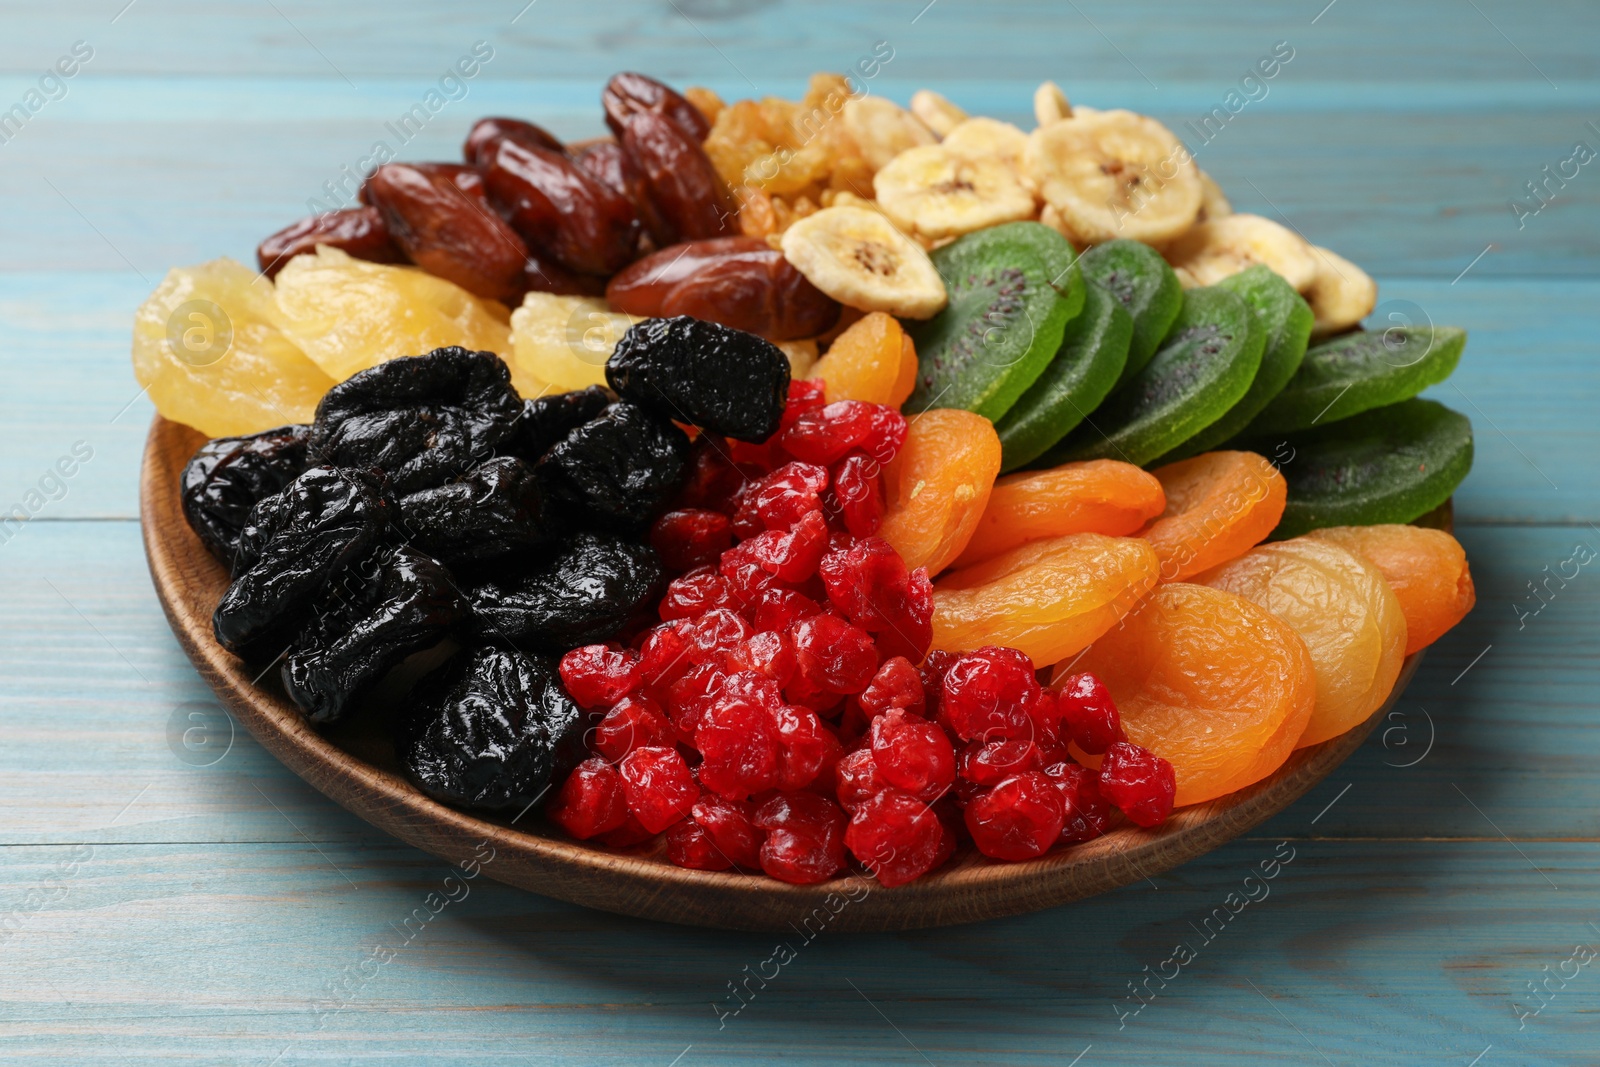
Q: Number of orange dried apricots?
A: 8